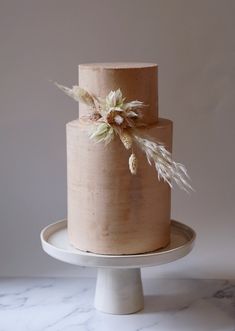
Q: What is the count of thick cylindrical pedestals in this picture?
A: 1